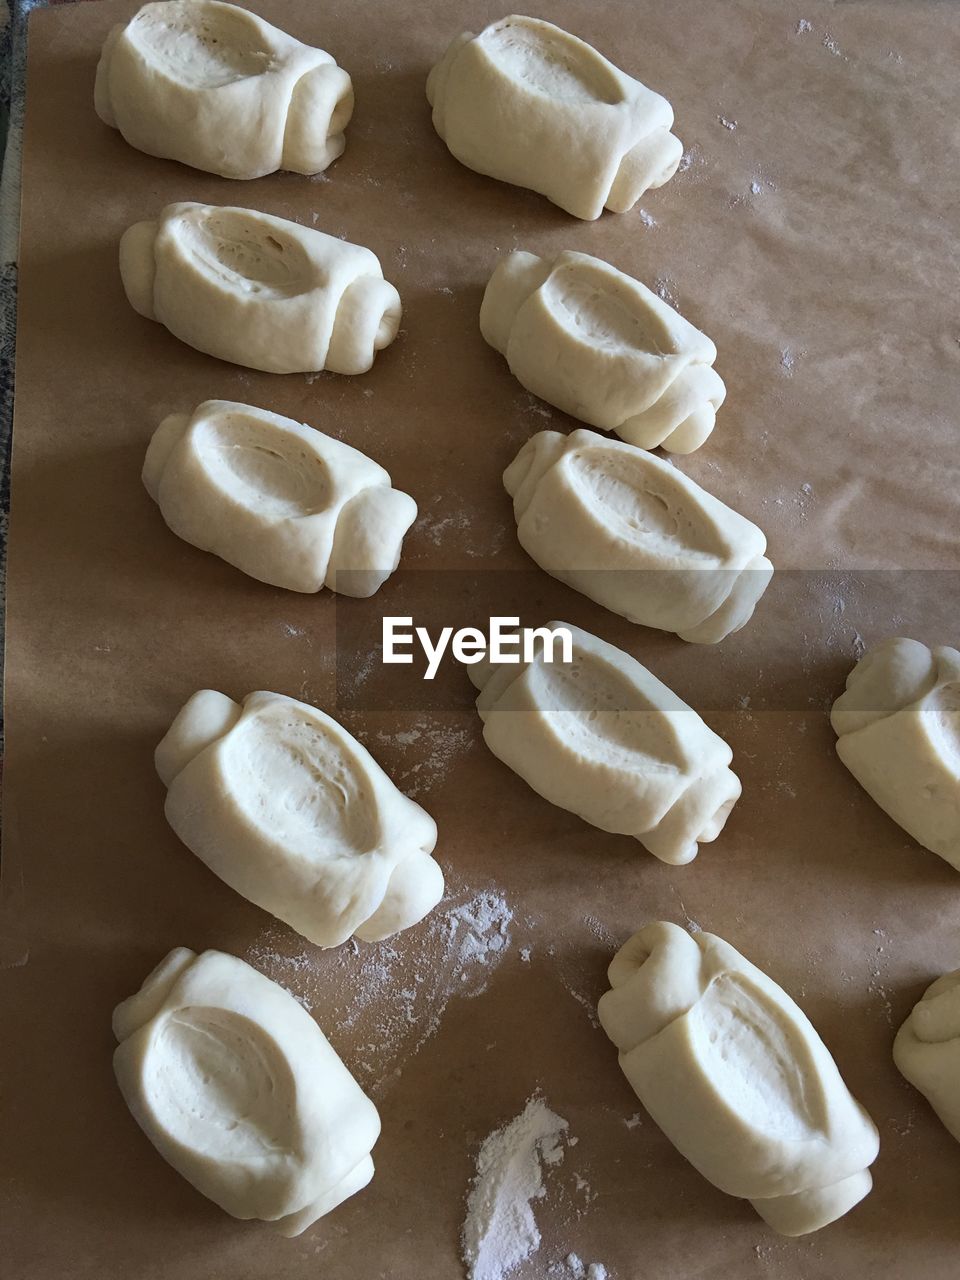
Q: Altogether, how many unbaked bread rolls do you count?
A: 12